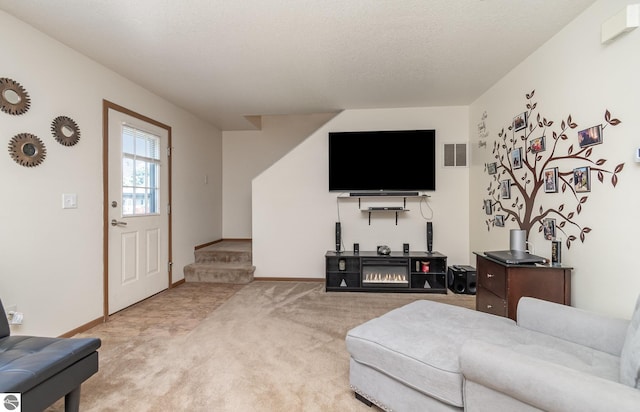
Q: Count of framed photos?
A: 11